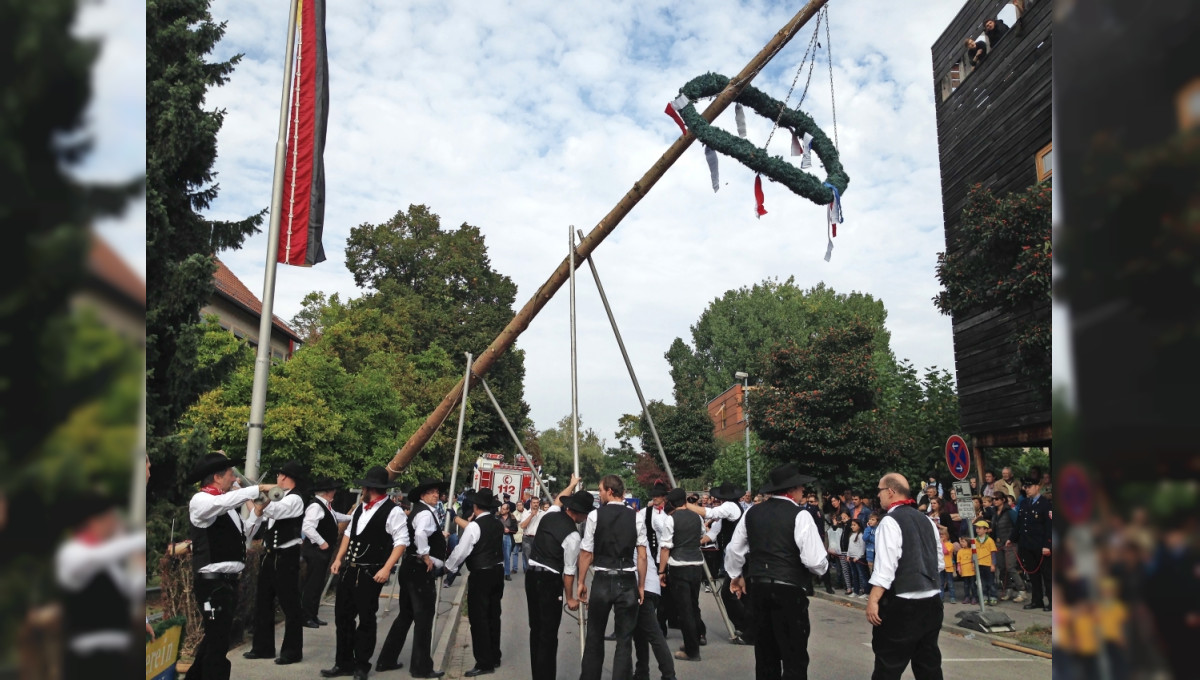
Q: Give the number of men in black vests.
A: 13